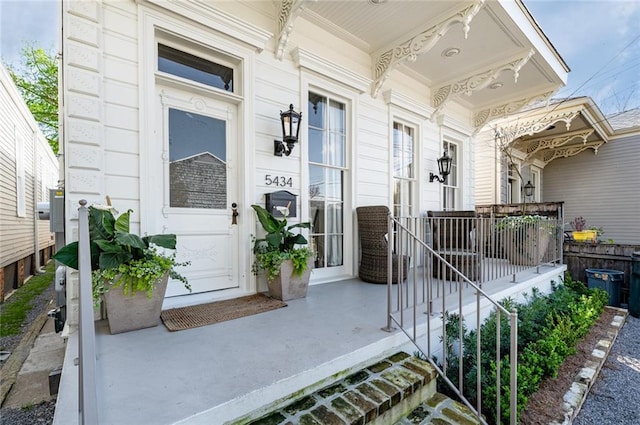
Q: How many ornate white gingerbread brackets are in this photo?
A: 7